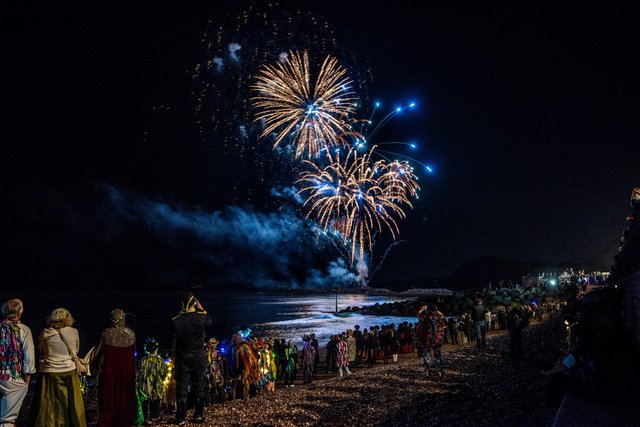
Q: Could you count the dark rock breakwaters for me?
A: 1